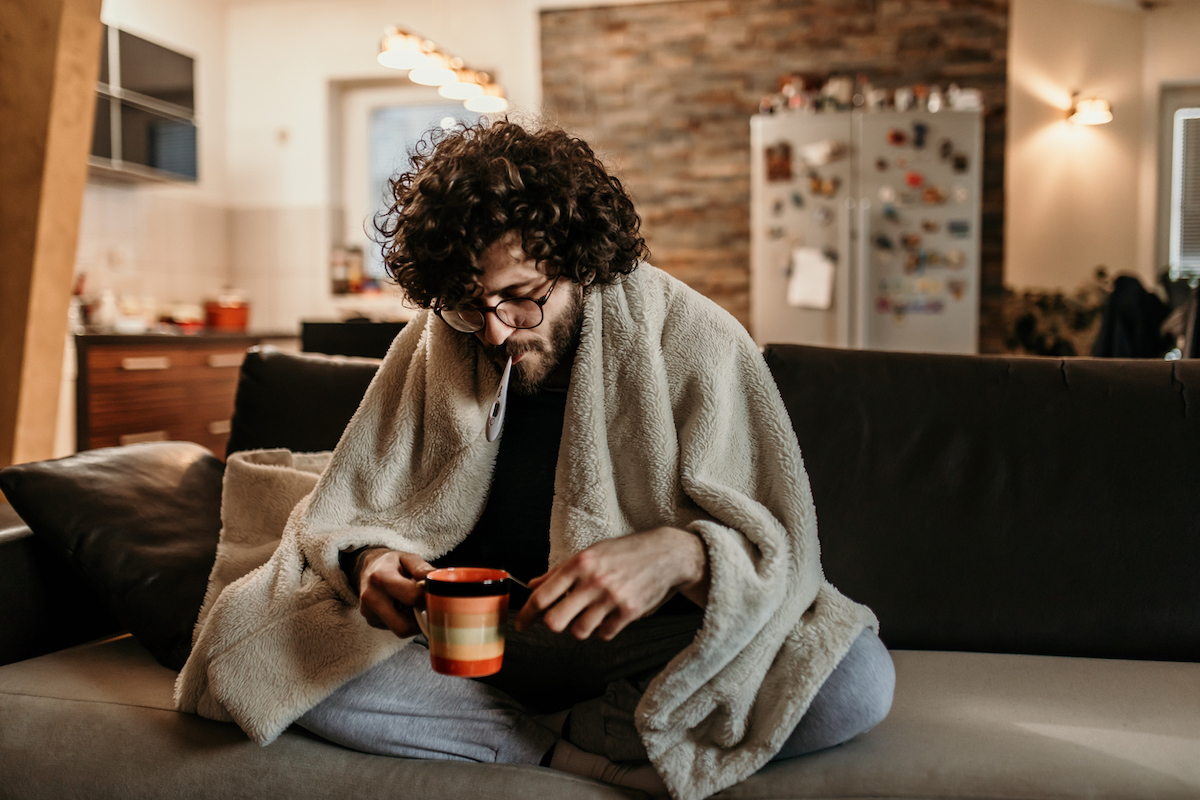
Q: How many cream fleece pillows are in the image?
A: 0